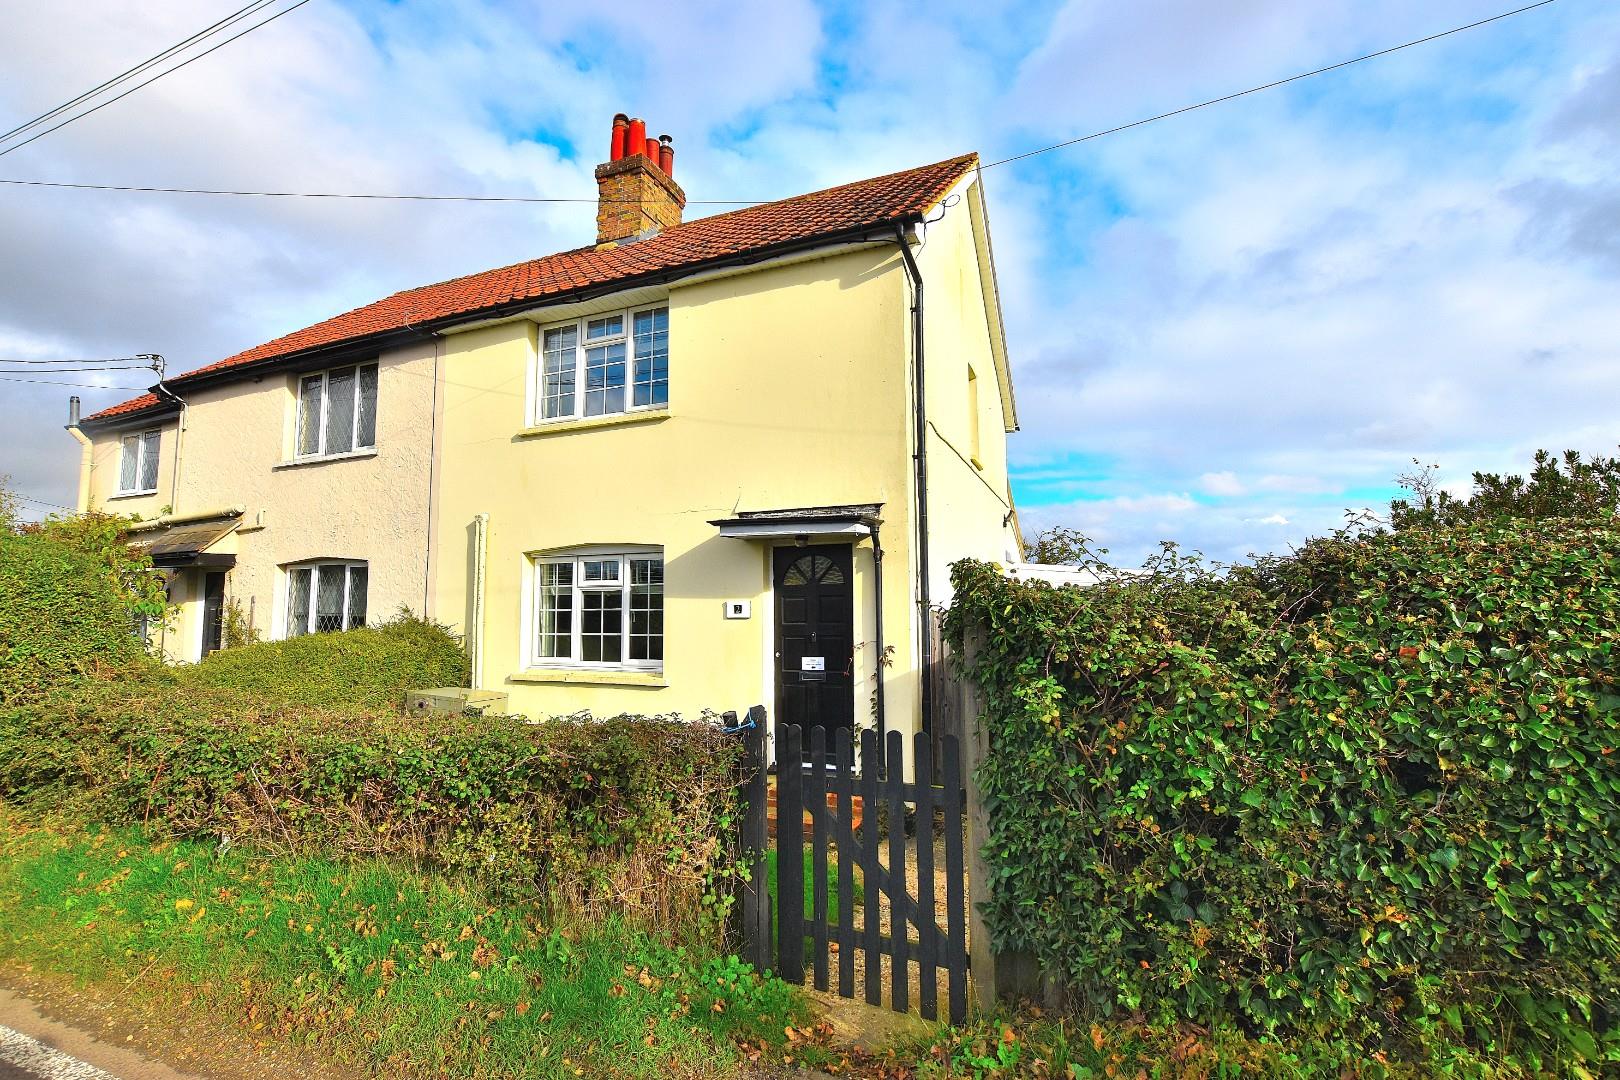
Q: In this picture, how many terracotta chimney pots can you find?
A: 4